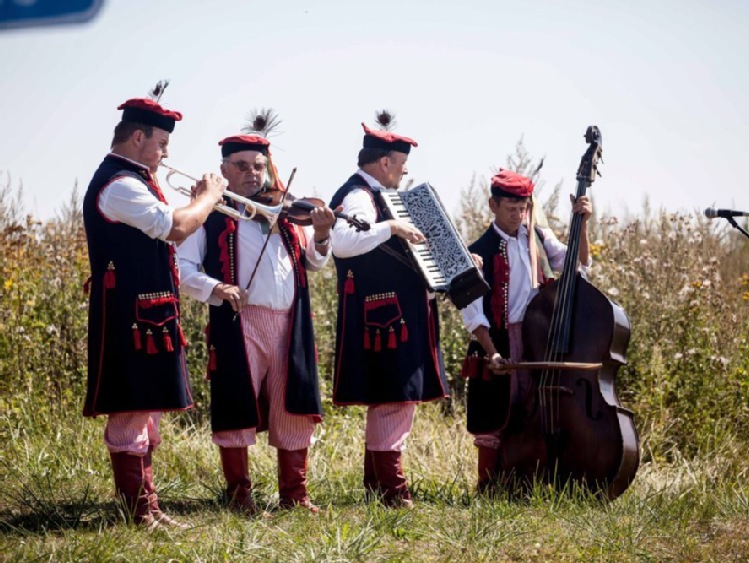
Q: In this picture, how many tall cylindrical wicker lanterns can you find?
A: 0